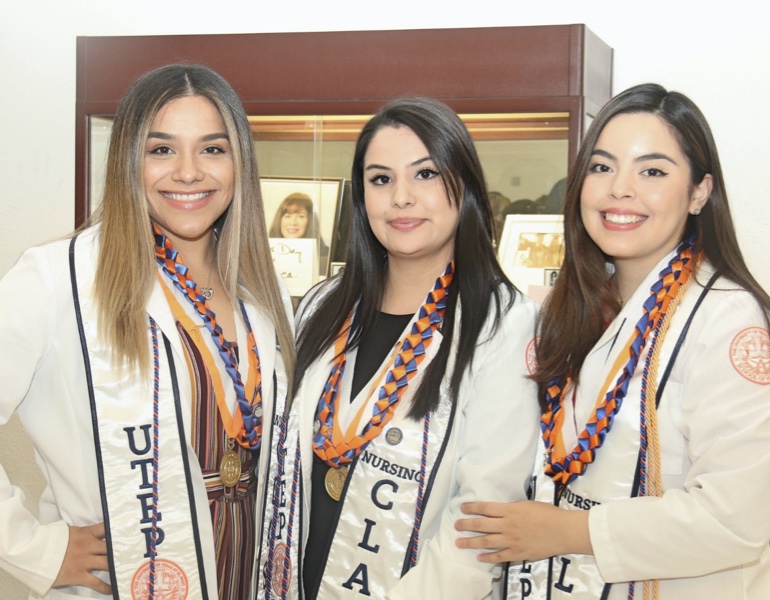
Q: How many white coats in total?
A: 3